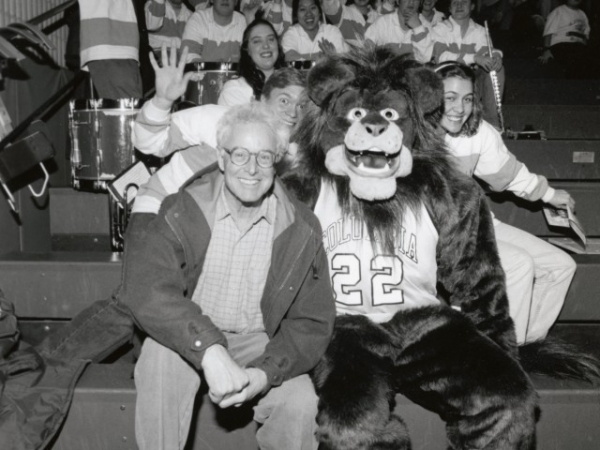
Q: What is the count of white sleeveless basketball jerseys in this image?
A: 1